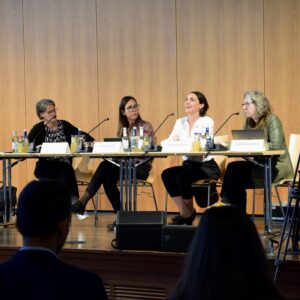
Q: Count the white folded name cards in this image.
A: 4